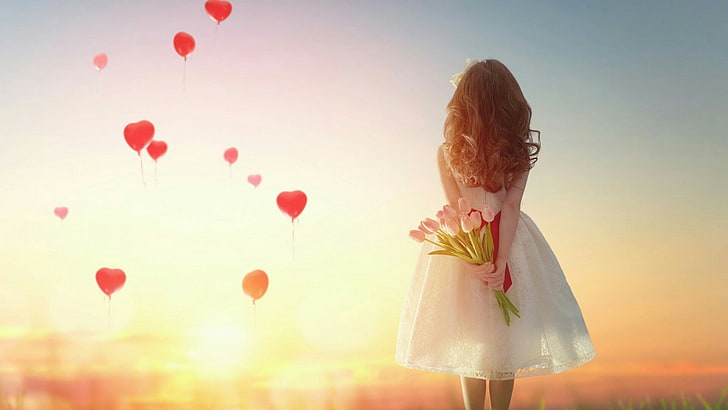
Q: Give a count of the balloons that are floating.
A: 11